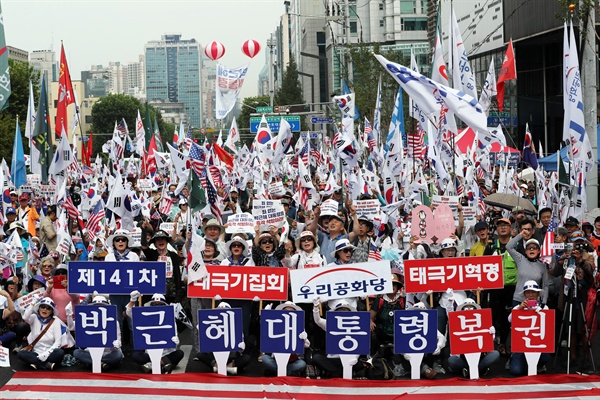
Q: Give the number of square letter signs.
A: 8